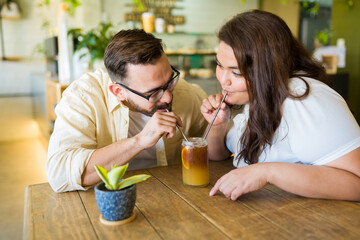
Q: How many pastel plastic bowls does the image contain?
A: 0